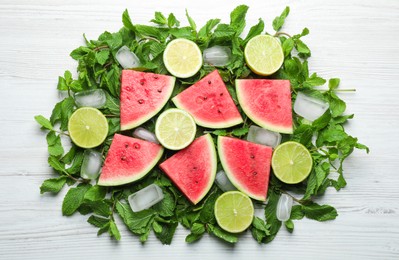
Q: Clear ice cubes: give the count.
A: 10